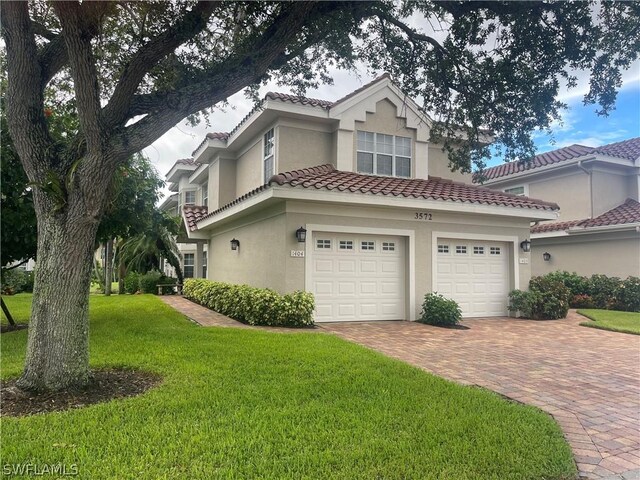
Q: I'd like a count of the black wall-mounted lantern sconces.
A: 4